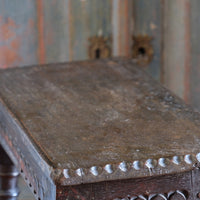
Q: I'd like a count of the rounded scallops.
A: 11